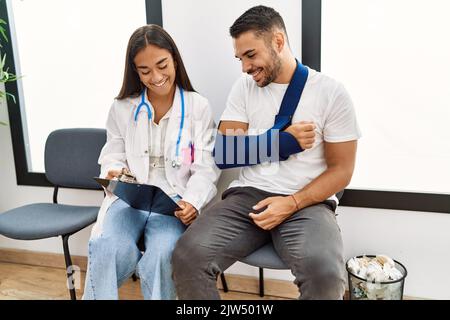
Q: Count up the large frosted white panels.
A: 2